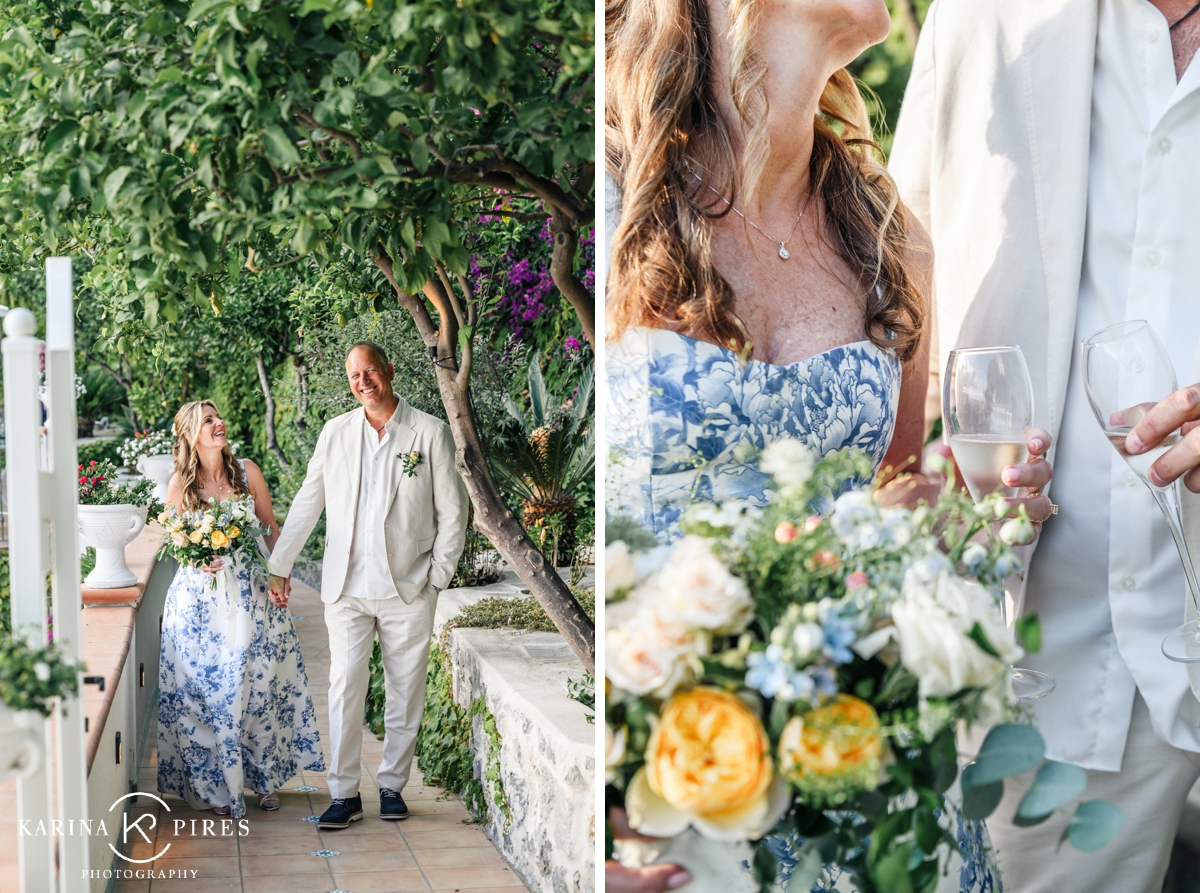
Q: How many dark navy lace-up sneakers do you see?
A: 2